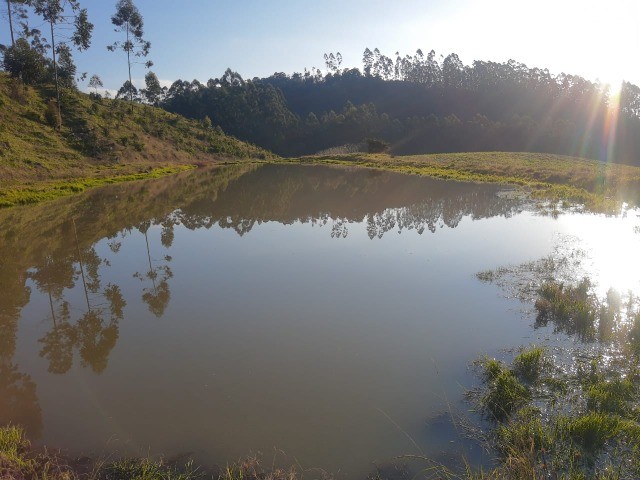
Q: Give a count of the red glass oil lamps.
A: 0